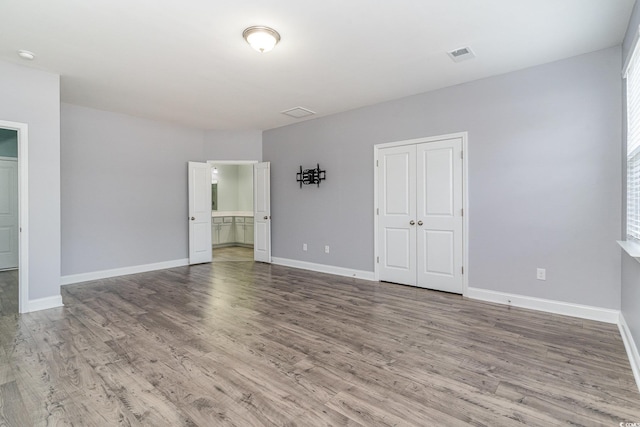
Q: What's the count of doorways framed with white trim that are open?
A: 2